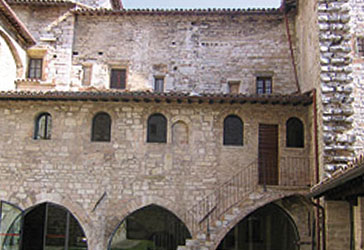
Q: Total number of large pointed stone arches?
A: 3